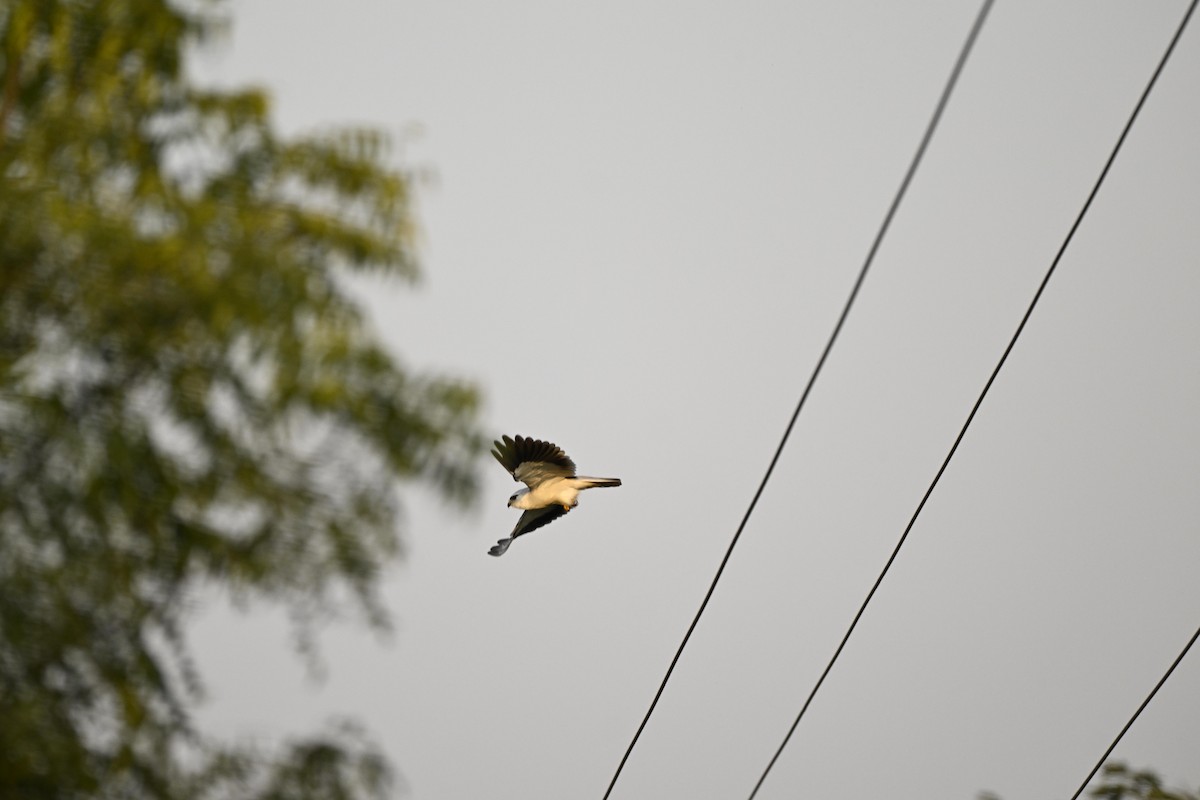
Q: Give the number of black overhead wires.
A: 3